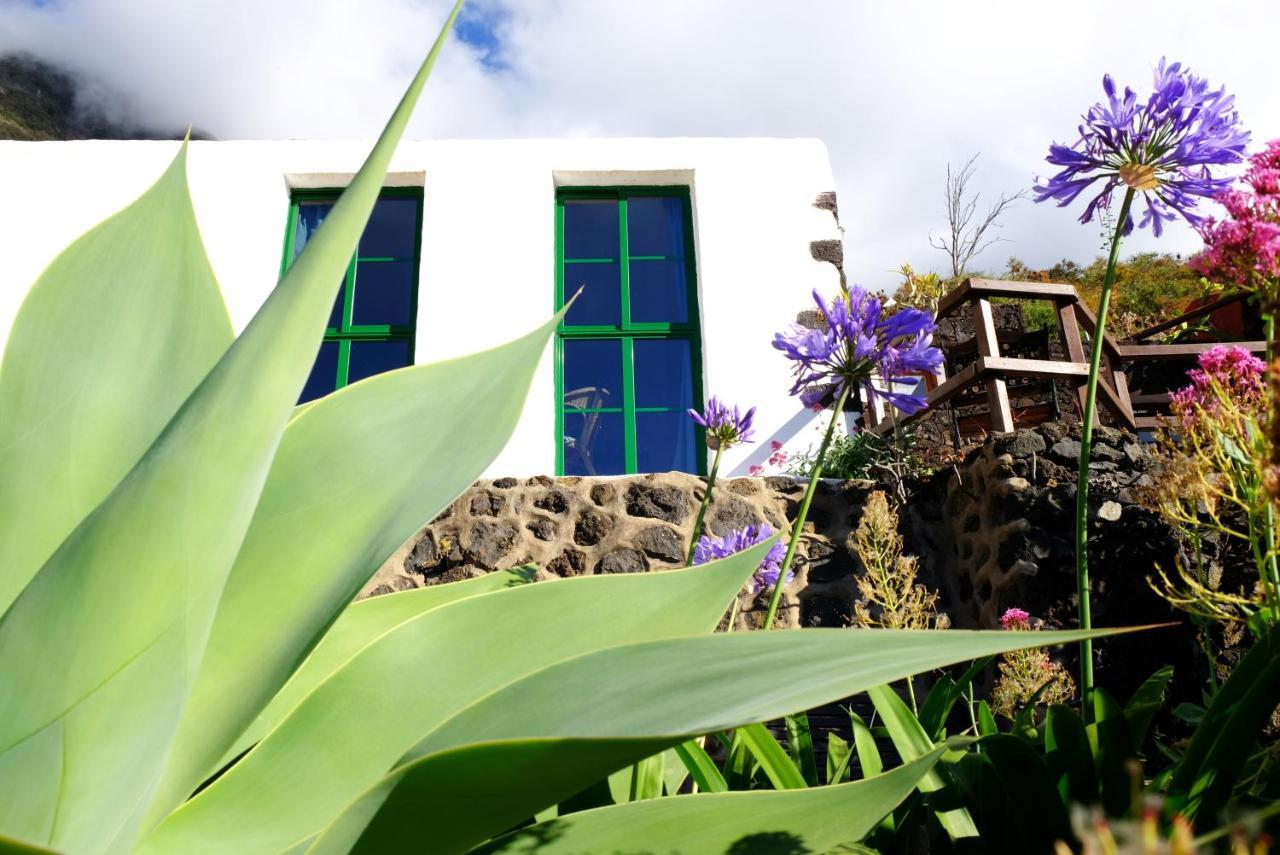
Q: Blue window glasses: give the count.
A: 14